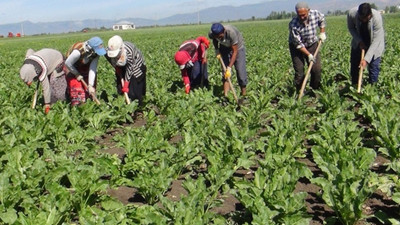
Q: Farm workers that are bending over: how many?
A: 7